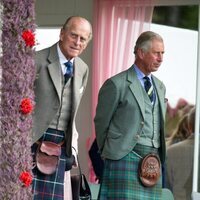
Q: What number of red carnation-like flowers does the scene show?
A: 3